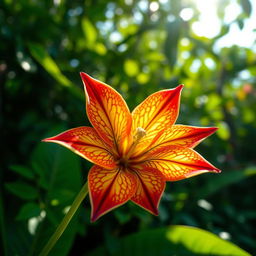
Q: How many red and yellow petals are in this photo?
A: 7